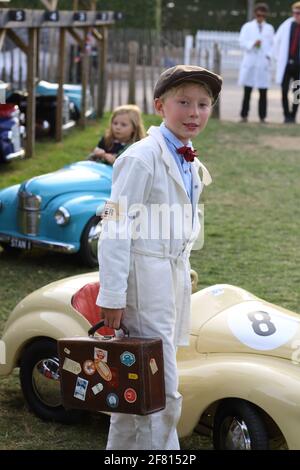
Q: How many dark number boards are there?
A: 5